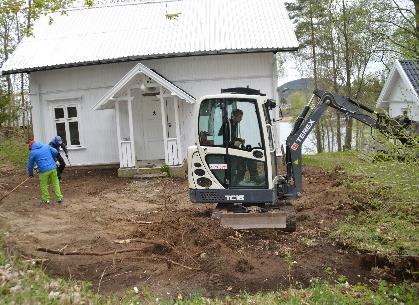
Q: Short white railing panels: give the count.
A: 2